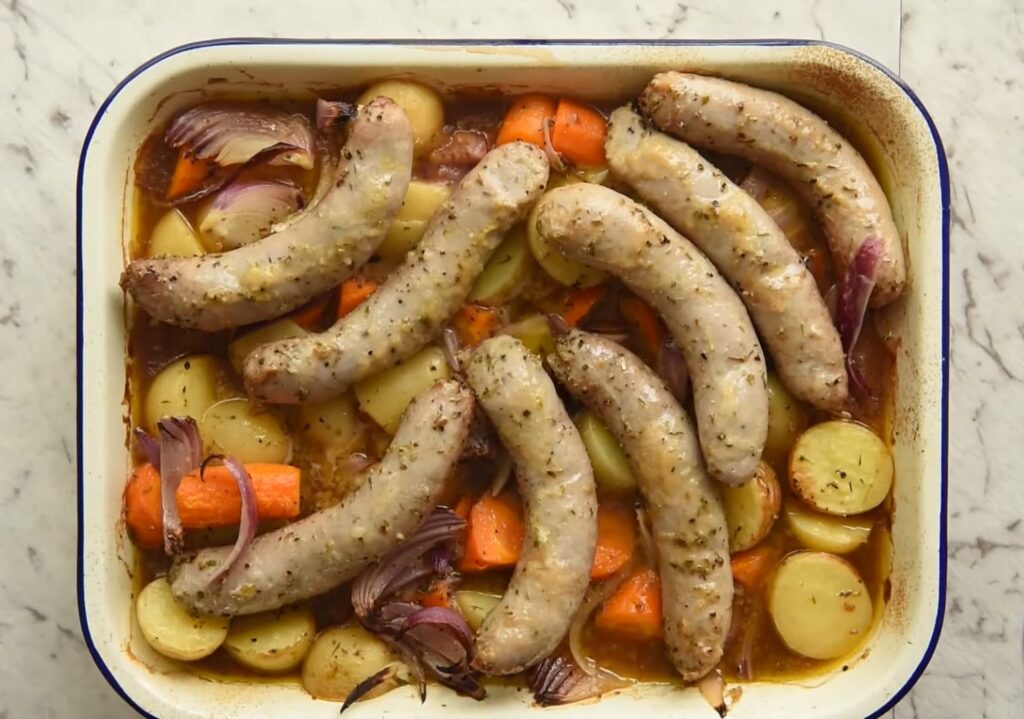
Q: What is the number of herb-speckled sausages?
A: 8